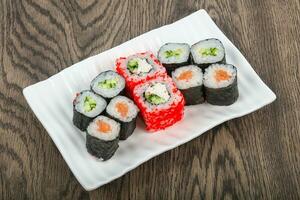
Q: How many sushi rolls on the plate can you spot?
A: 10